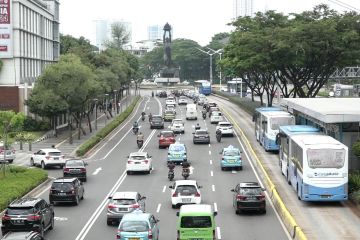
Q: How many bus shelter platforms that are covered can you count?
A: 1